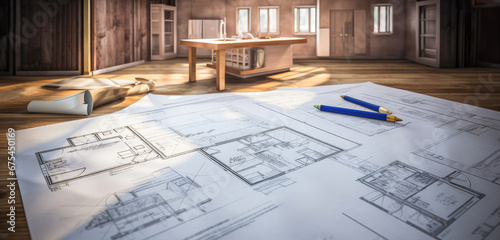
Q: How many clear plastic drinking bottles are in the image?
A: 0